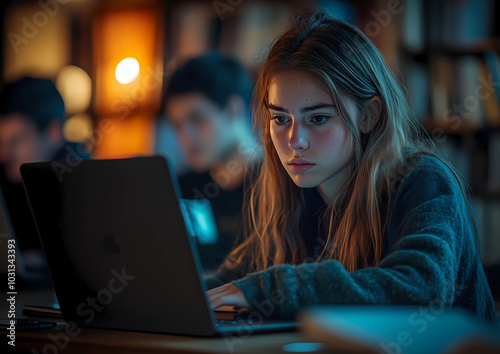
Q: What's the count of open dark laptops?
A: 1